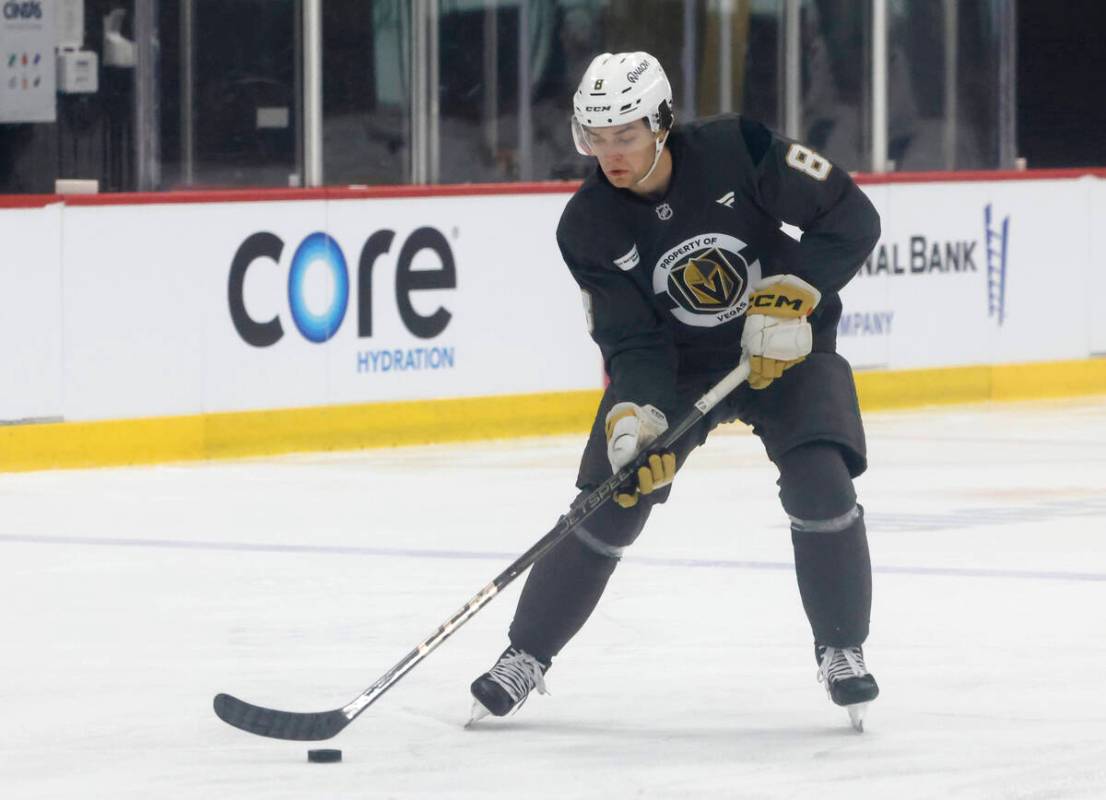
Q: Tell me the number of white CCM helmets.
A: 1